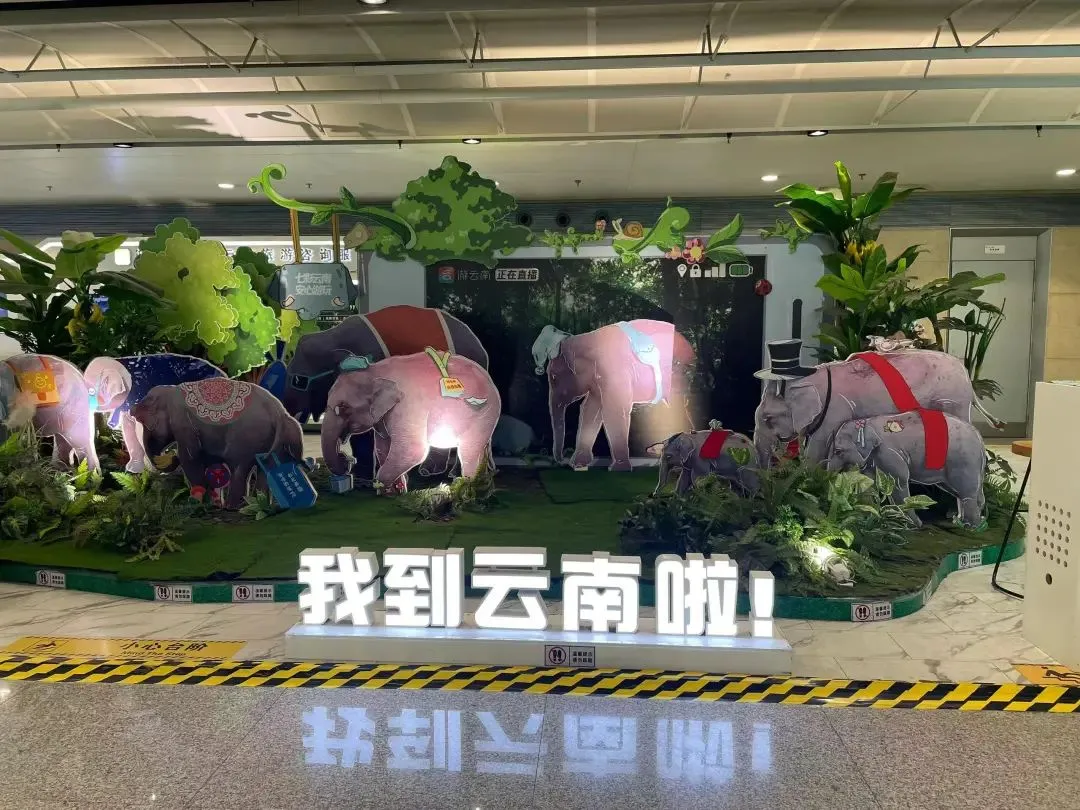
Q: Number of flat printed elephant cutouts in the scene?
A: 9